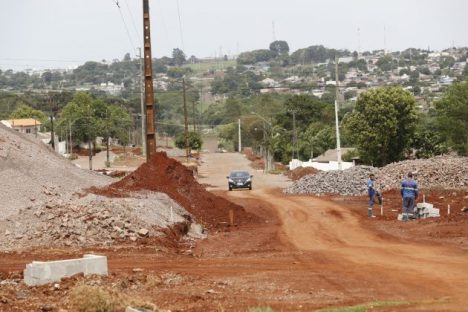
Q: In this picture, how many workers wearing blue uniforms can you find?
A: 2